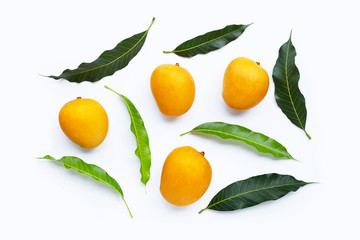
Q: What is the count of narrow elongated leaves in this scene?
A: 7